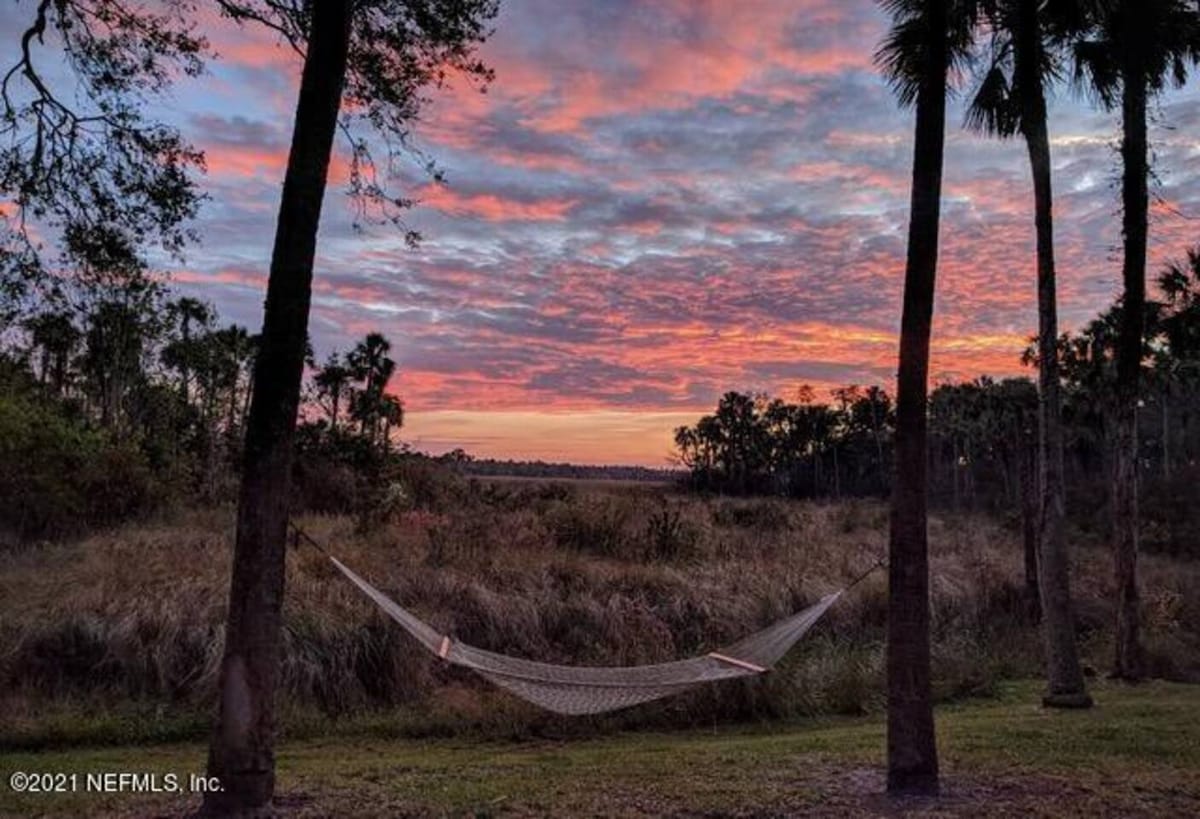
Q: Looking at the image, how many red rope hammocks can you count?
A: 0